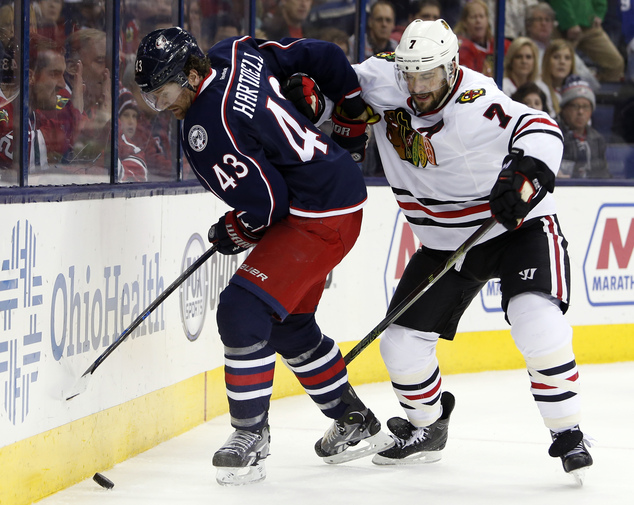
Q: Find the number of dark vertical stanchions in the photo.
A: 6